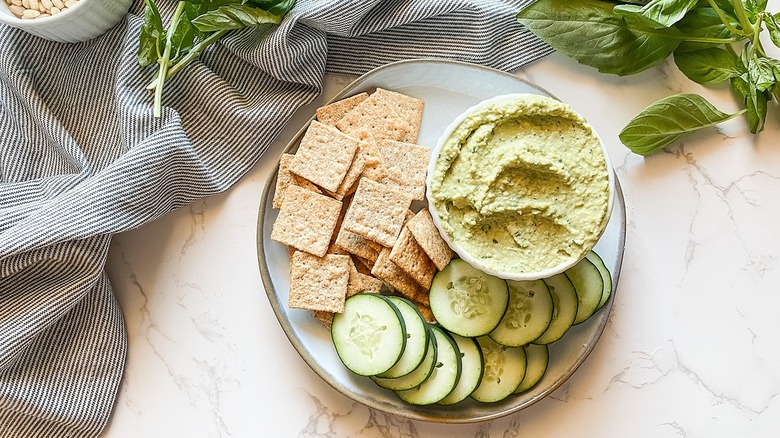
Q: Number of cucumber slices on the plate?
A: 12